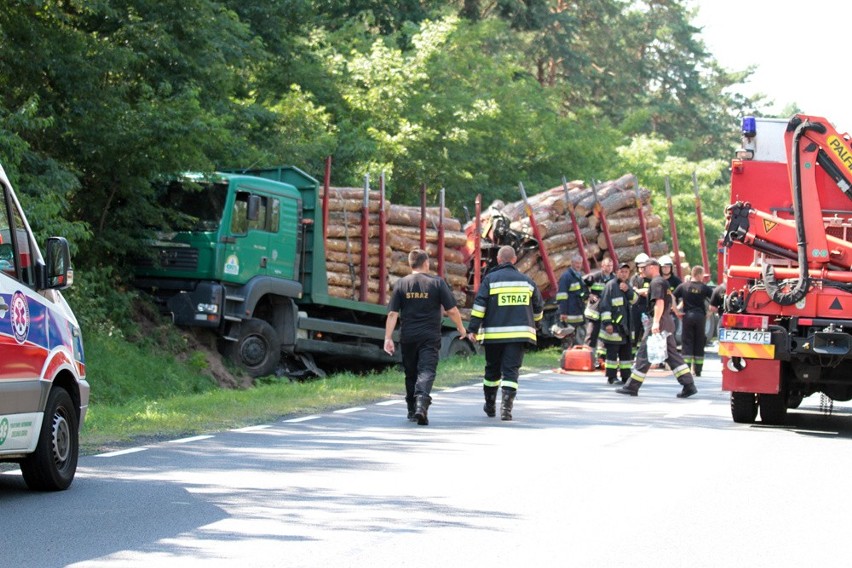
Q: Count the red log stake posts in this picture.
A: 12